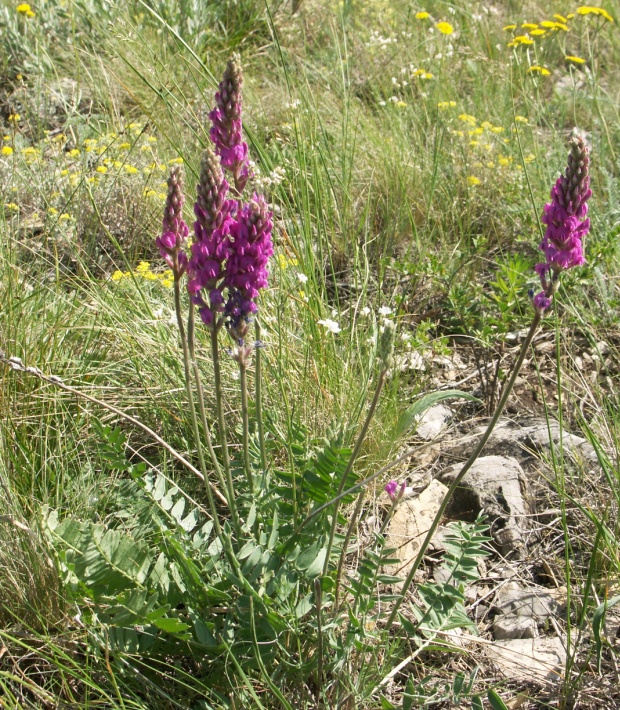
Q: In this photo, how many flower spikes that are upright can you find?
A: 5